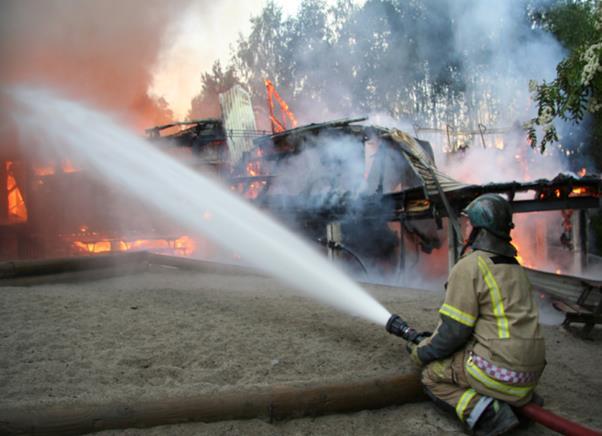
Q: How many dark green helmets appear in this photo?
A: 1